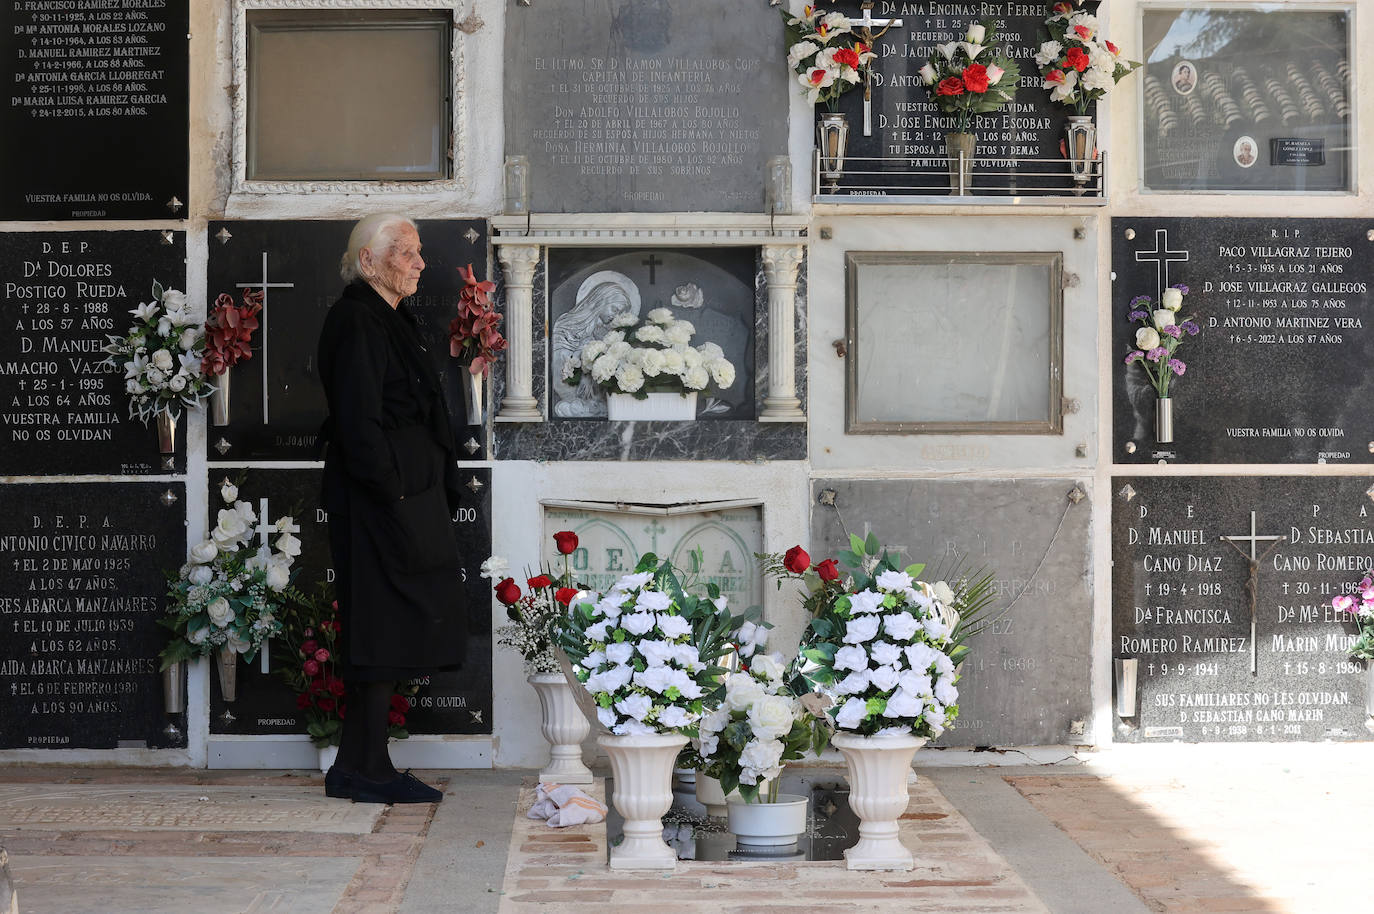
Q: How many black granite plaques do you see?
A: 8